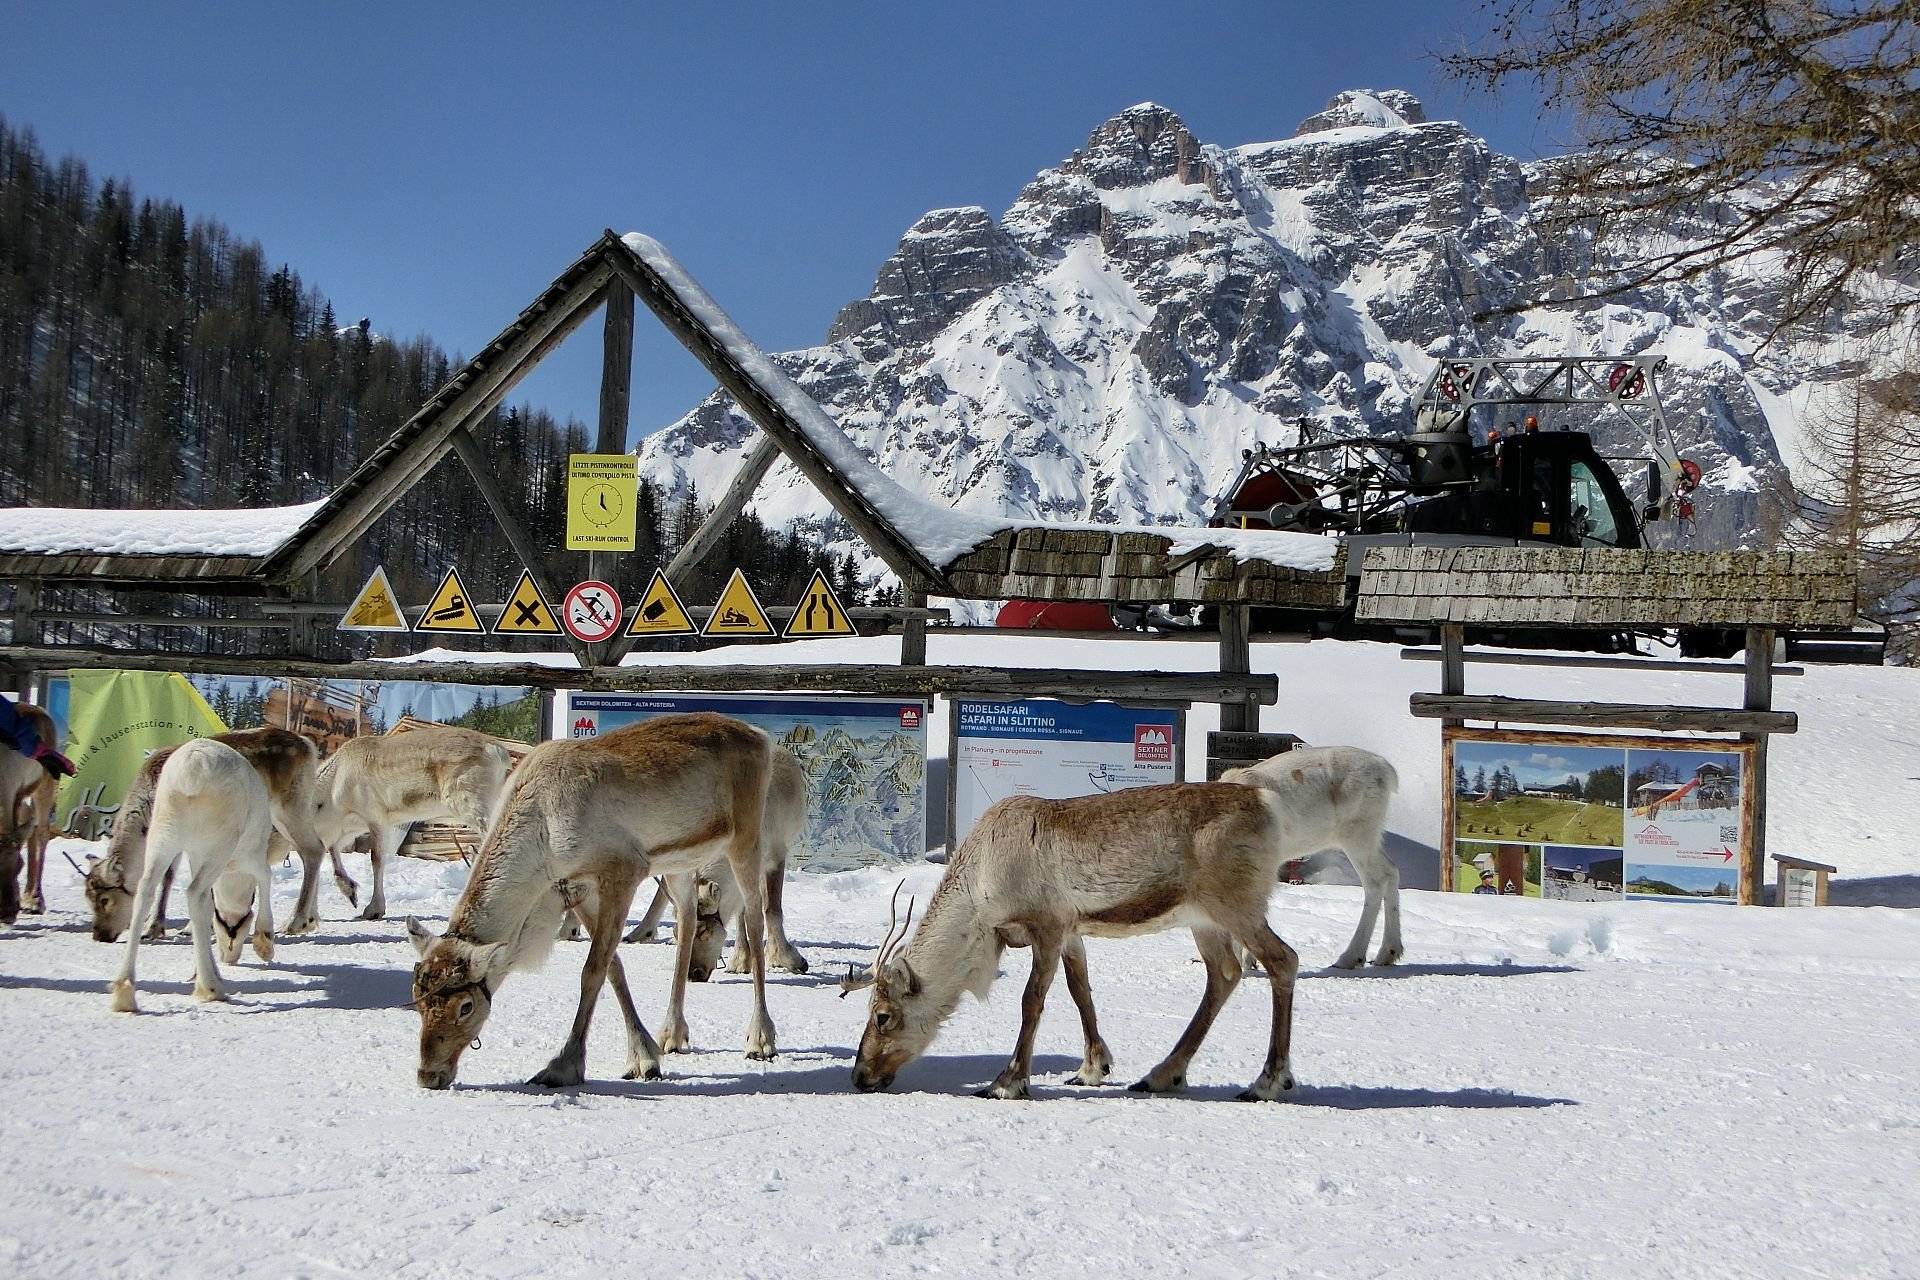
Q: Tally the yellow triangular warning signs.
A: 6